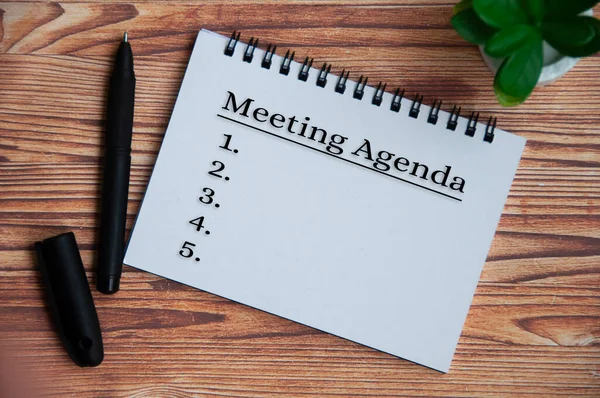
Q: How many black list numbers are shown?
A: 5